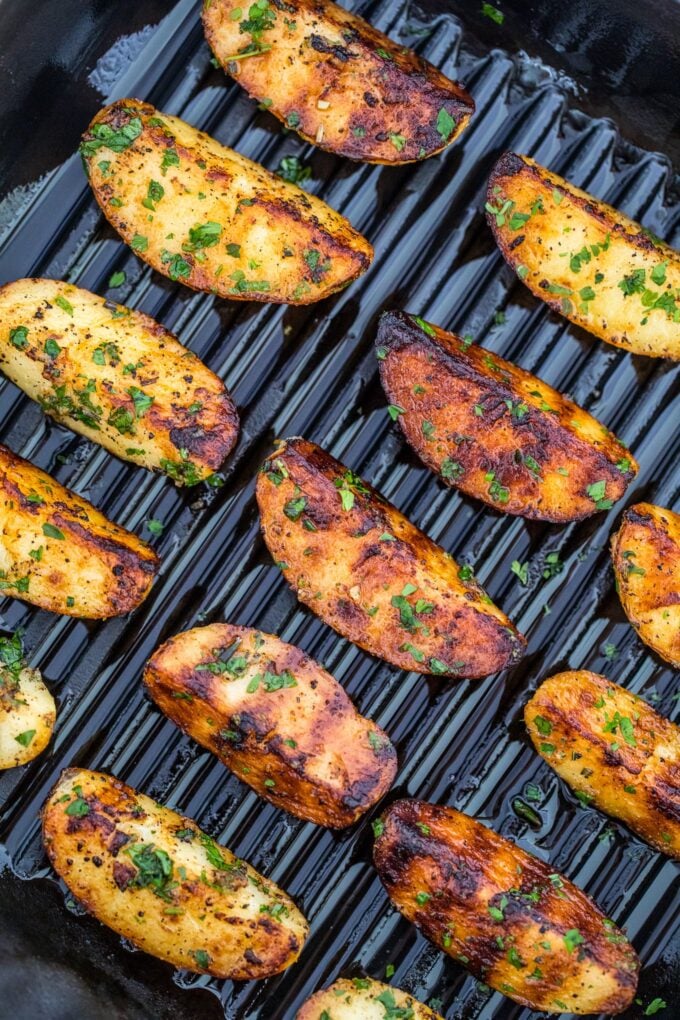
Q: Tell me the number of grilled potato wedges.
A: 14